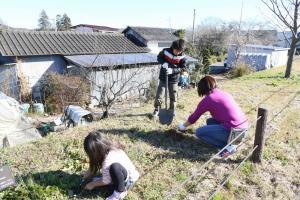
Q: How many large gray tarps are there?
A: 1